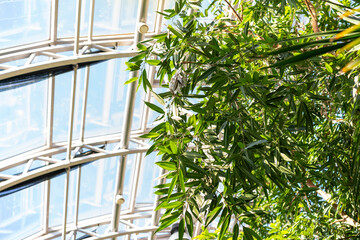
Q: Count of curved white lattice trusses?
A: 3